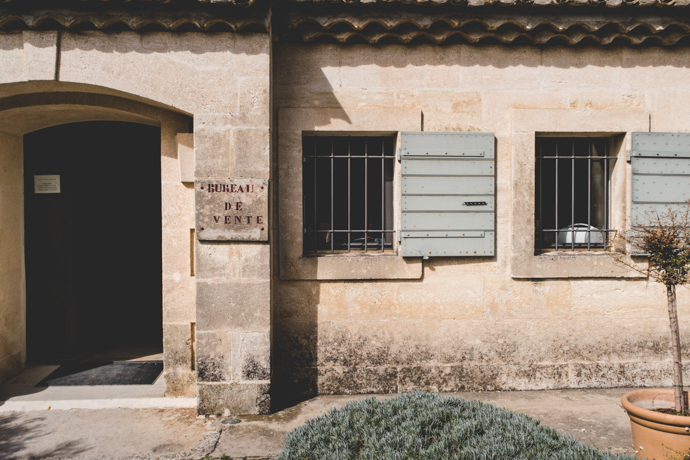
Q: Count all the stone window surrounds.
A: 2